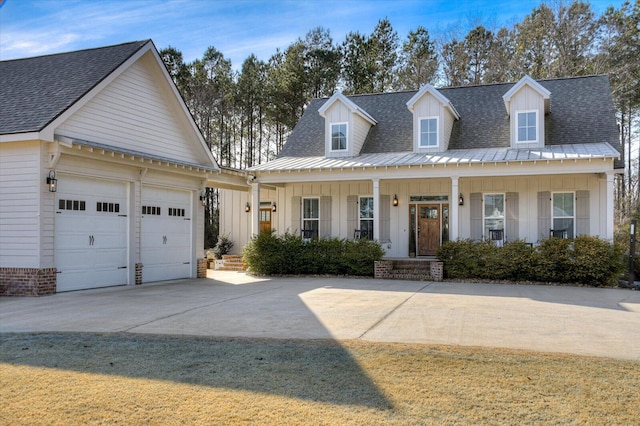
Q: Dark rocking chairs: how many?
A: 4